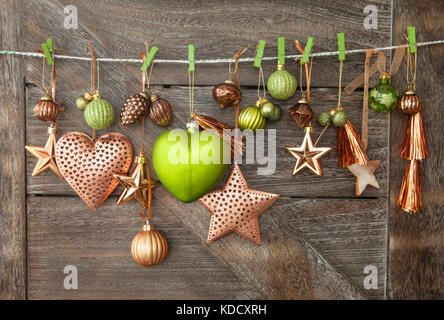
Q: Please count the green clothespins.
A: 8